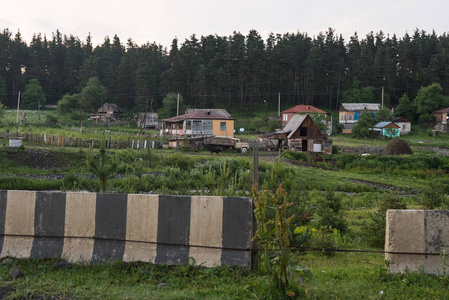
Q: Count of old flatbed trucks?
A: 1